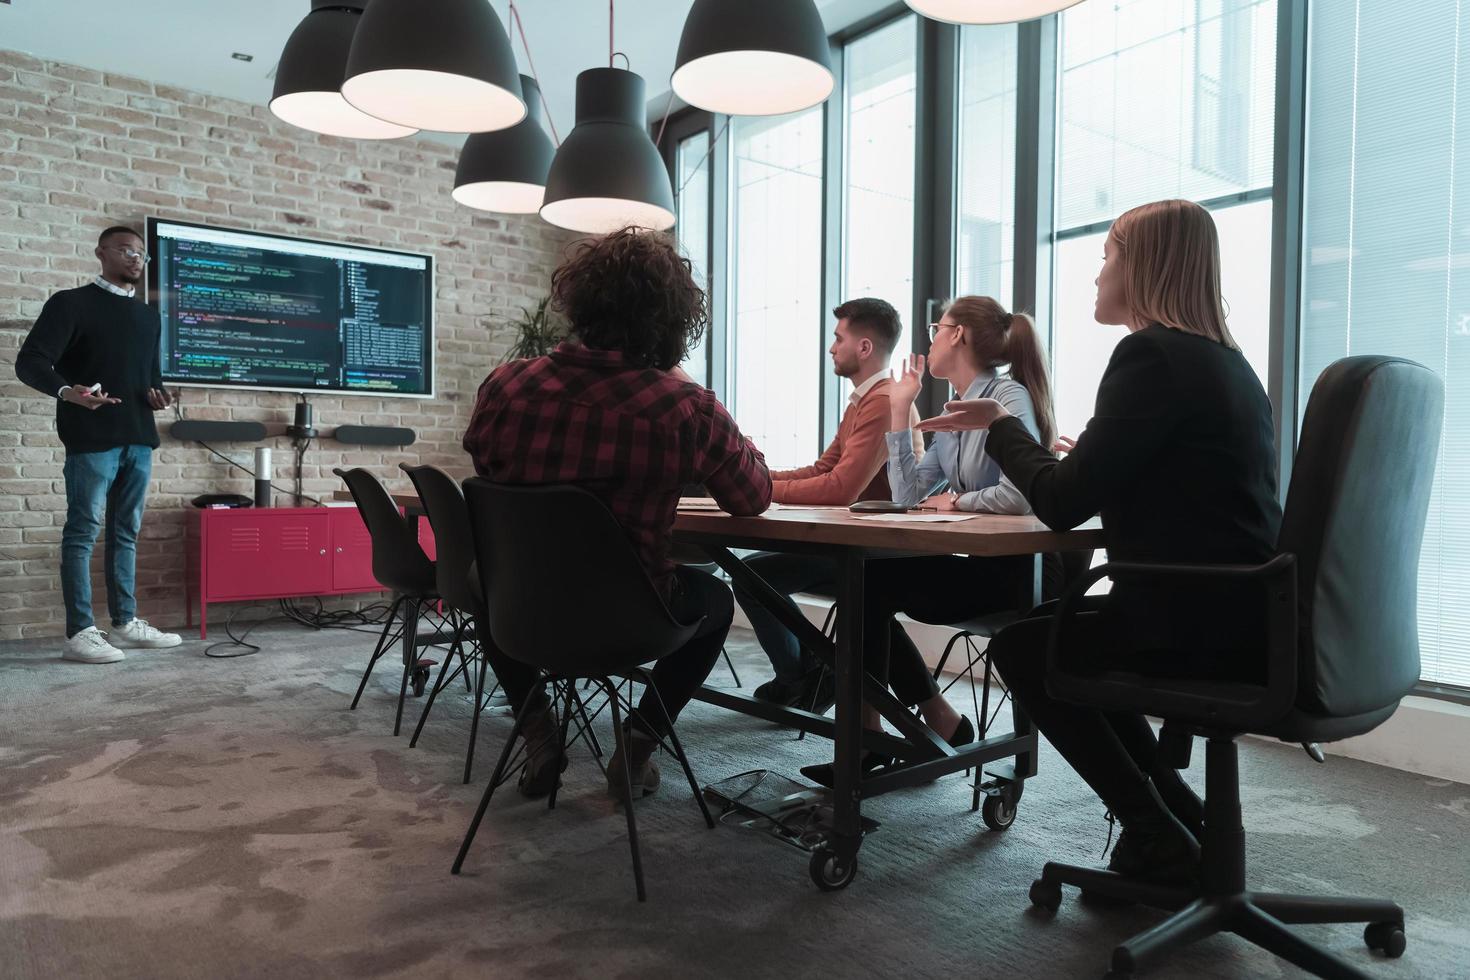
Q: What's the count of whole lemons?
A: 0